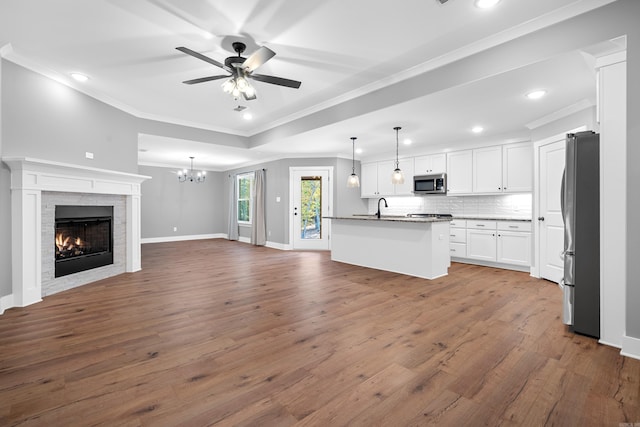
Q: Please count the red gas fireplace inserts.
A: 0